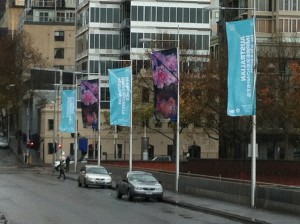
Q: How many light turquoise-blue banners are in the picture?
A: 3